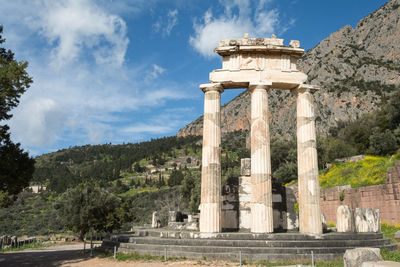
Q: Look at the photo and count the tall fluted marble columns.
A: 3